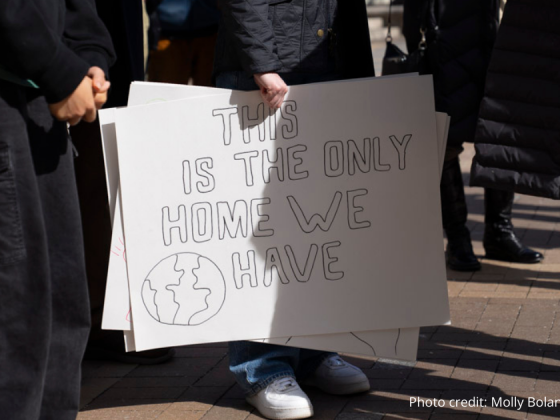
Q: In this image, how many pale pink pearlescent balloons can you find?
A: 0